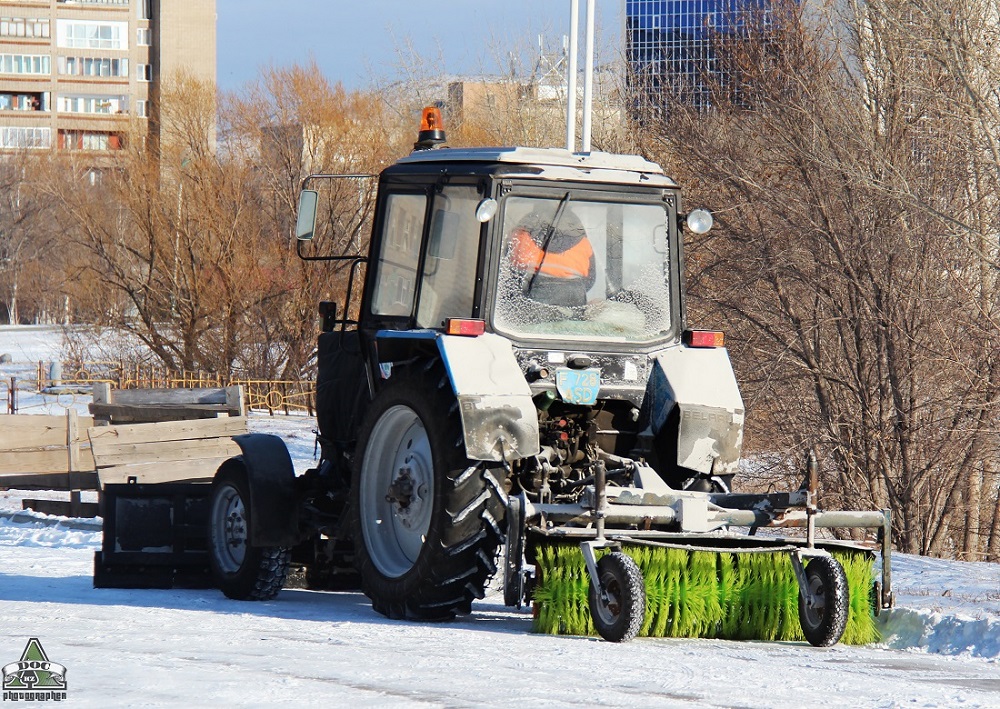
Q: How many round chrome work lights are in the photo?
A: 2